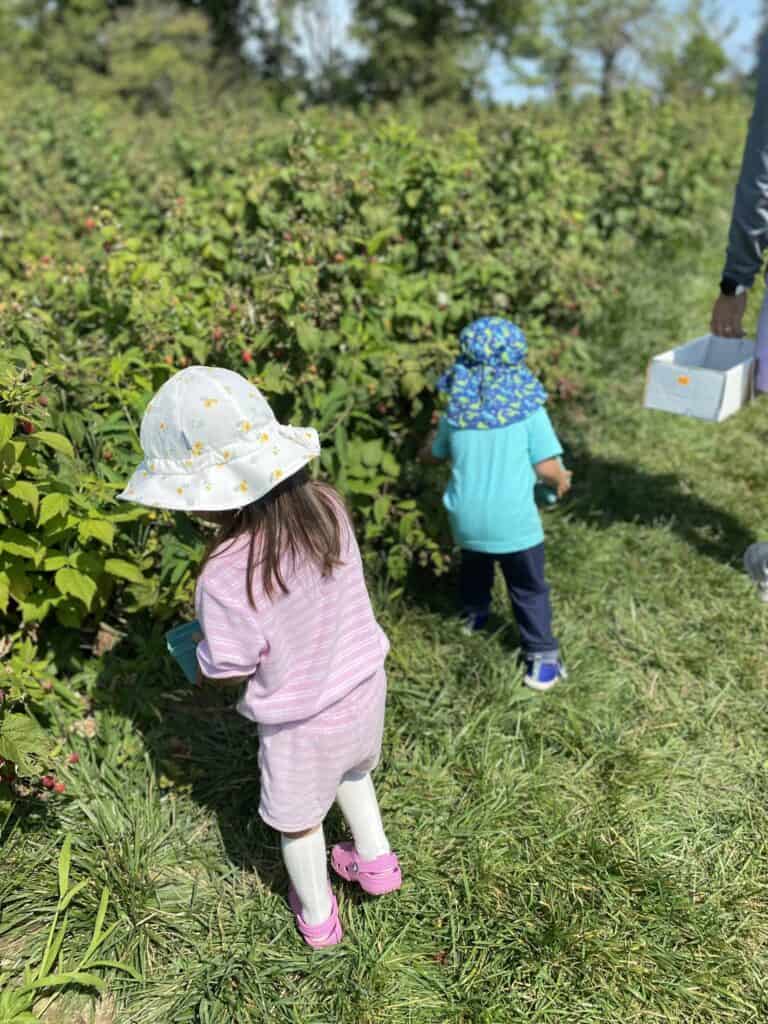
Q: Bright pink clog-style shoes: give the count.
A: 2